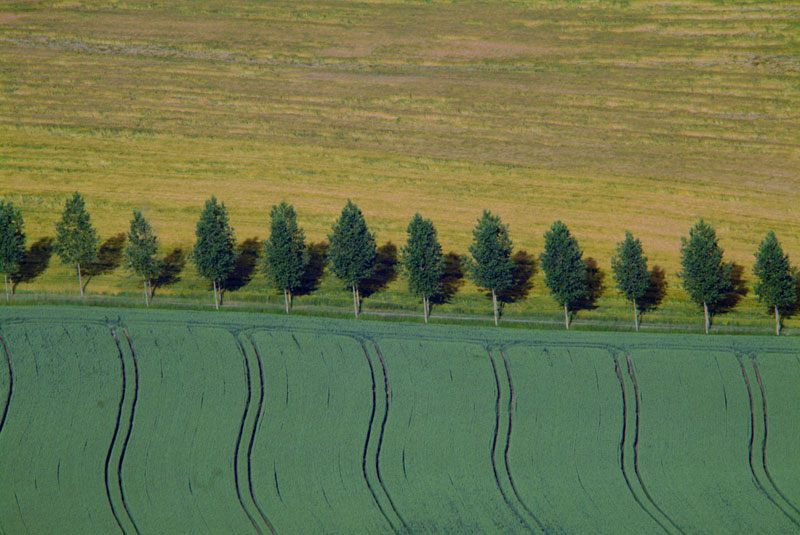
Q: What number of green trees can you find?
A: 12